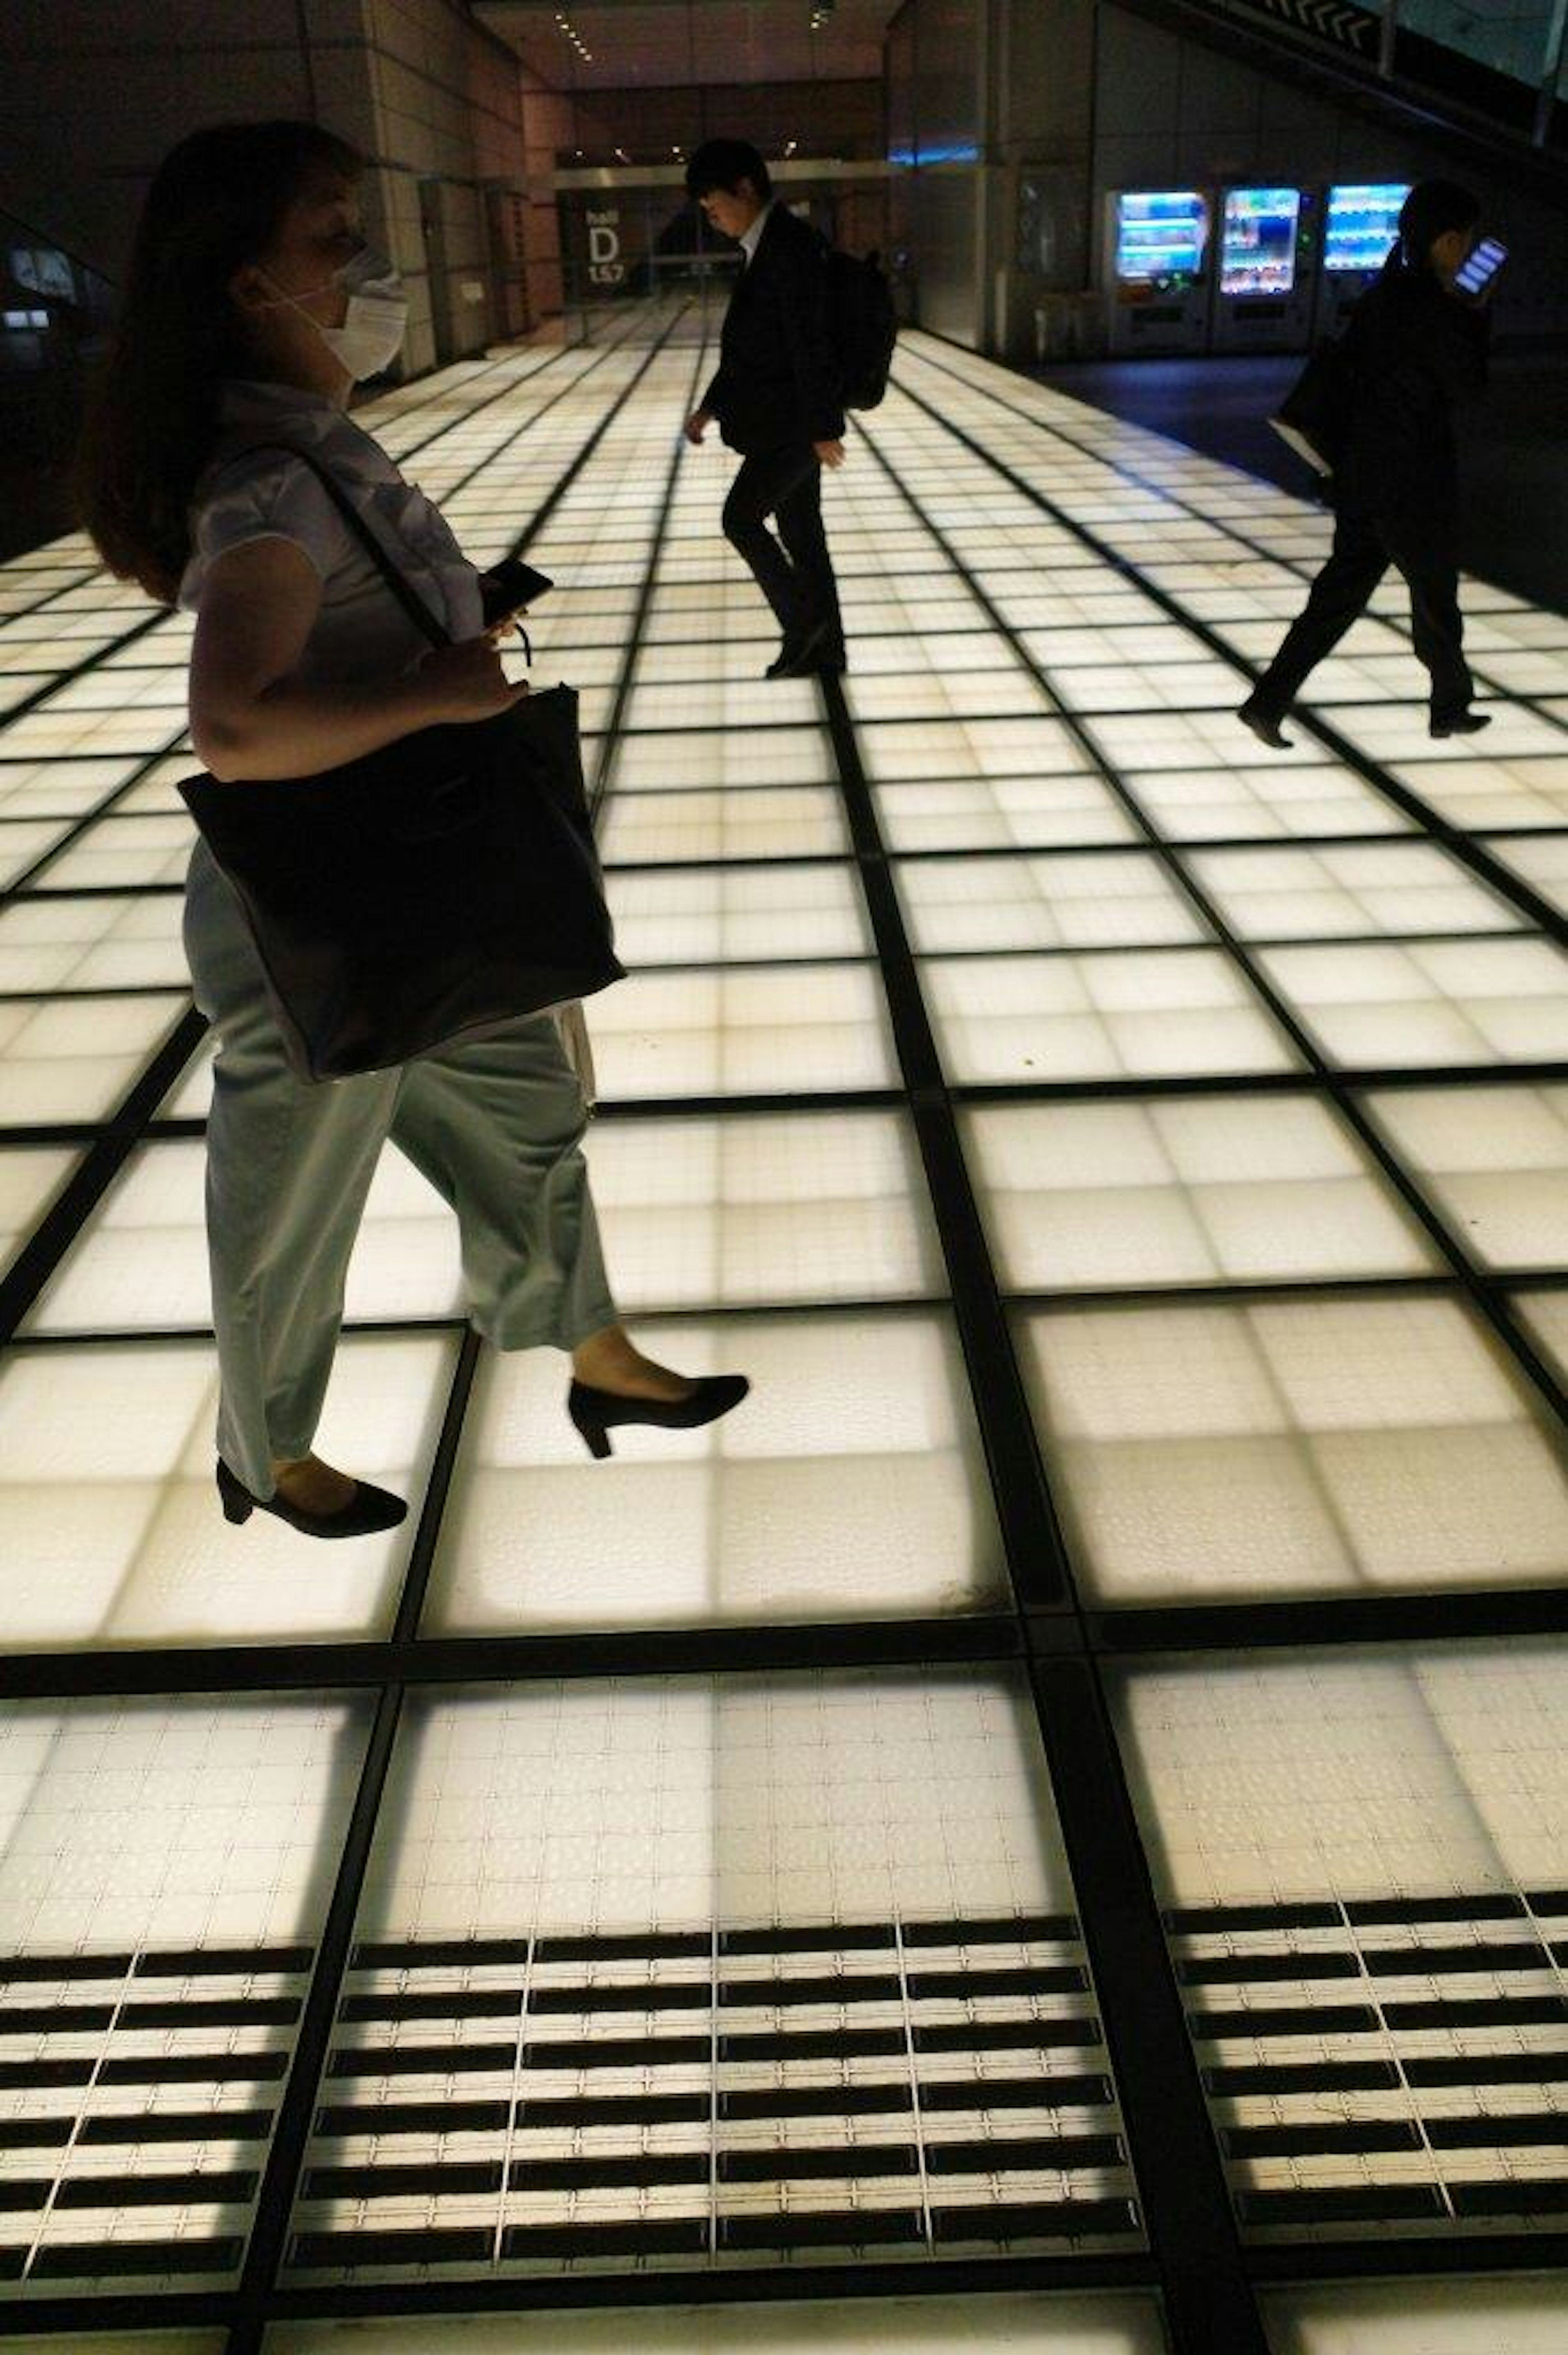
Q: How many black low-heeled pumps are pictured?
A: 2